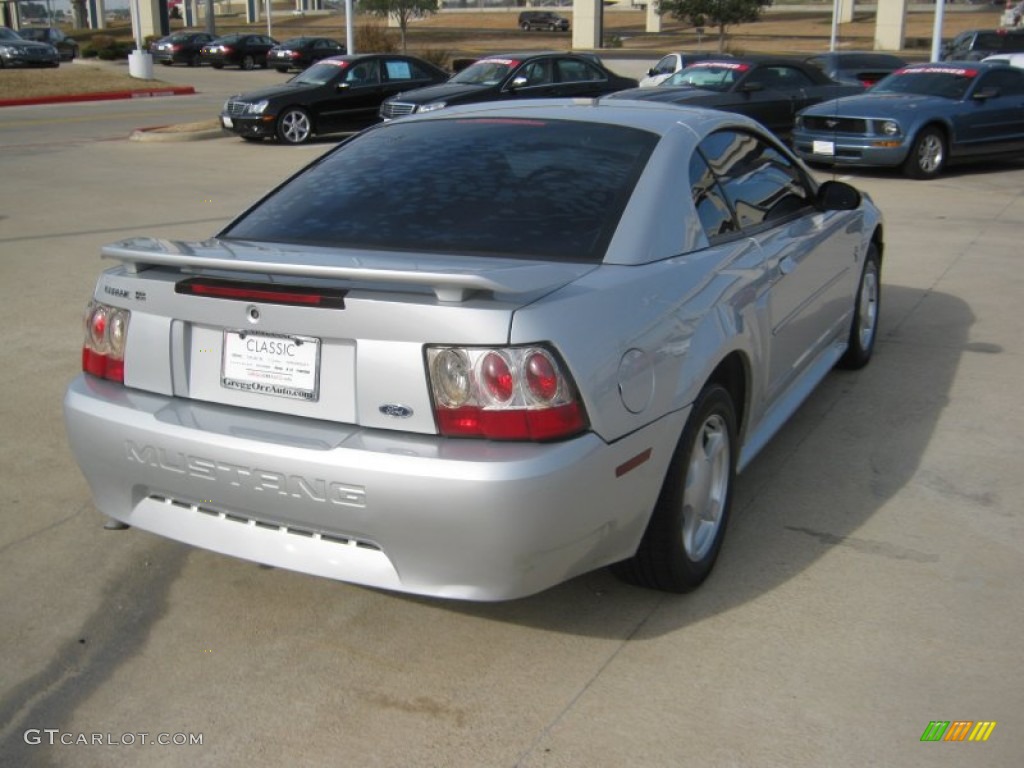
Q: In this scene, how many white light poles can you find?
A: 5